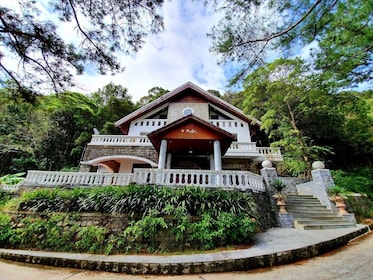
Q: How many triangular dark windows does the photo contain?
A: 2